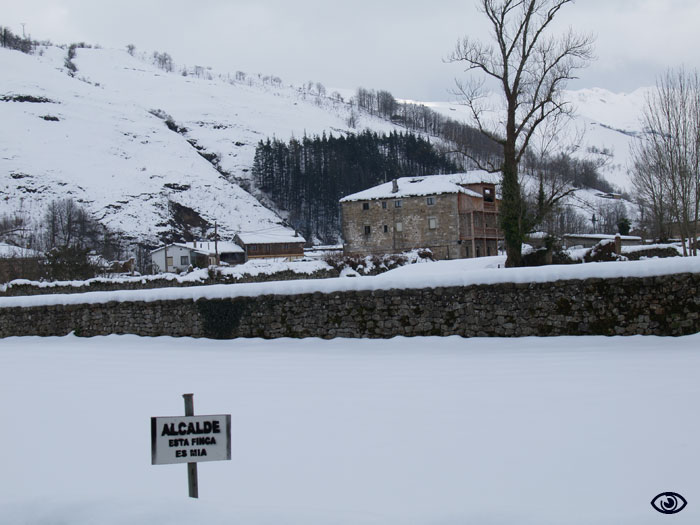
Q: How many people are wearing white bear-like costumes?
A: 0